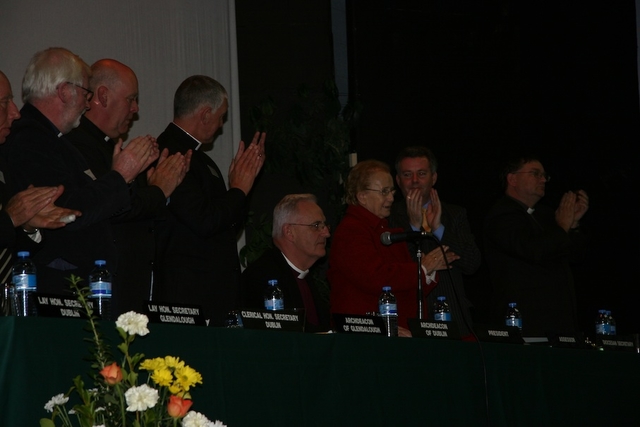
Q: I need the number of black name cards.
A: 8